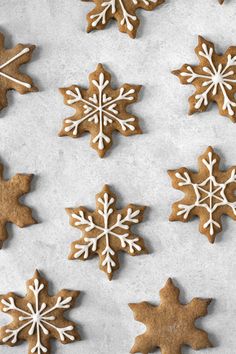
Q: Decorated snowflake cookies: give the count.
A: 7